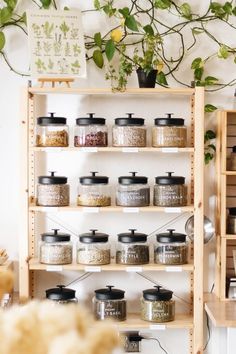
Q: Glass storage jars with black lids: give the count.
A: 15